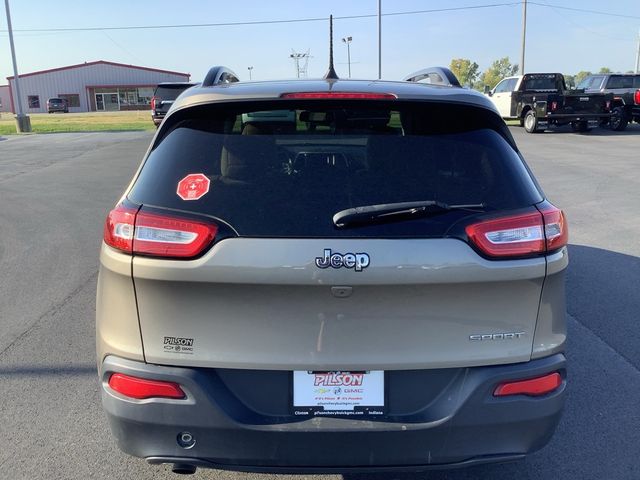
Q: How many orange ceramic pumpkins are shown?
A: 0